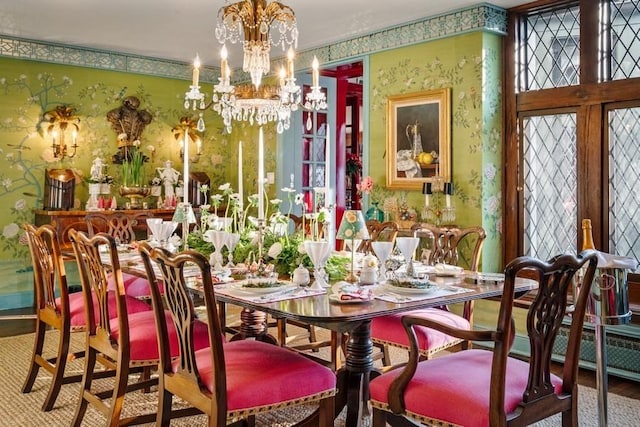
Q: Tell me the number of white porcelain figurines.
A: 2